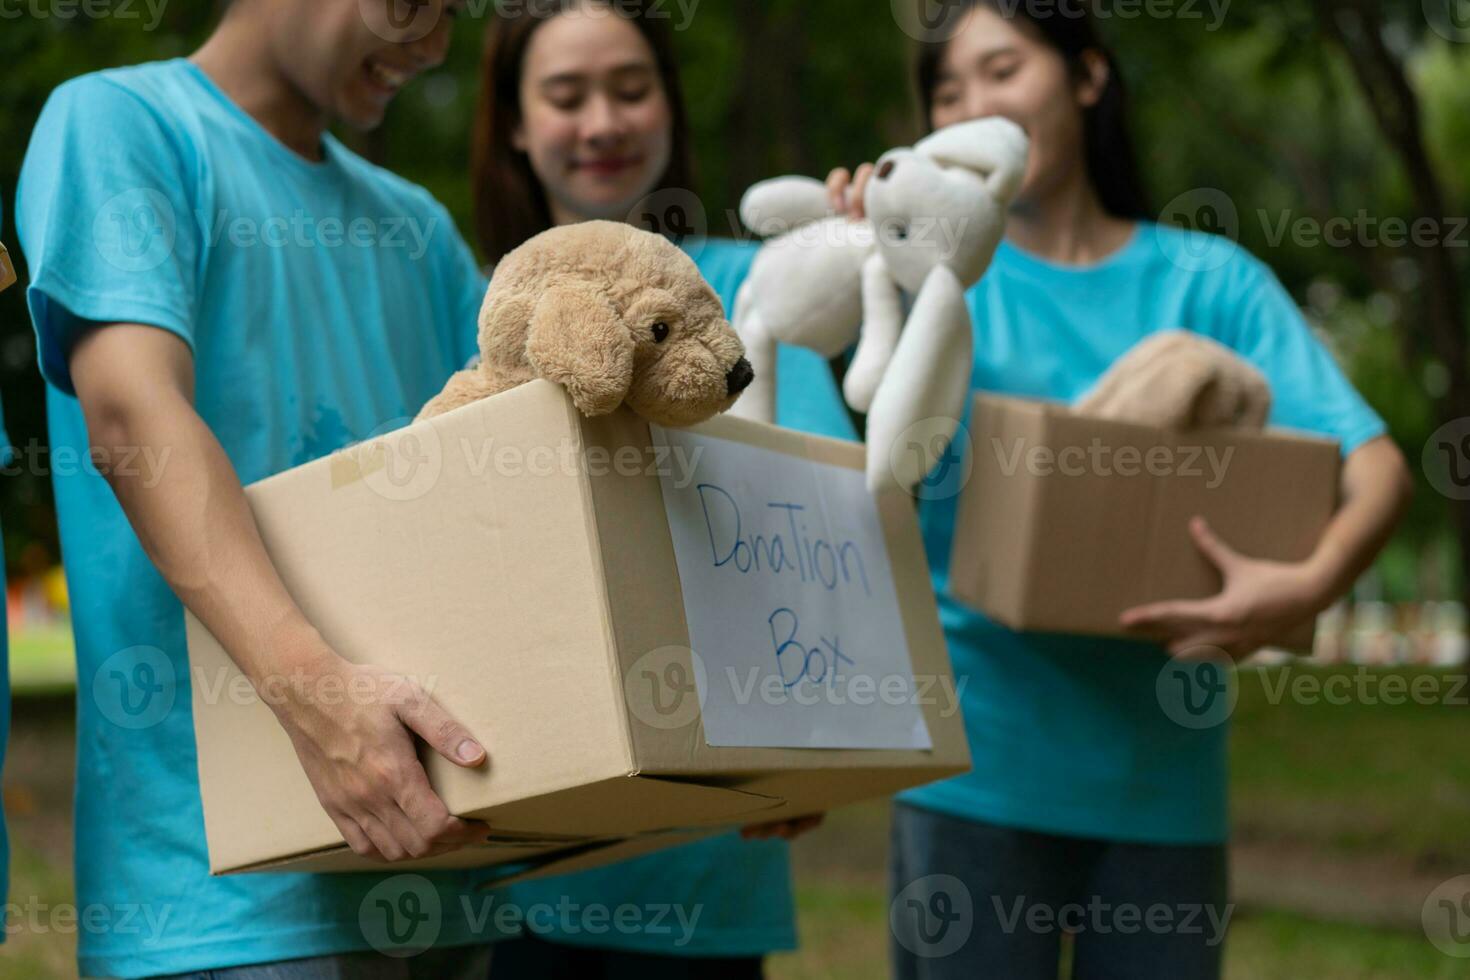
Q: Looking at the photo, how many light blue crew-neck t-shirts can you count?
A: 3